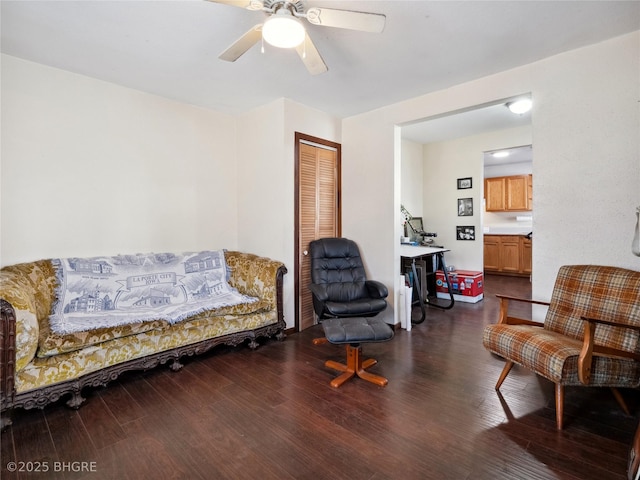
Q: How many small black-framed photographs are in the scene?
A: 3